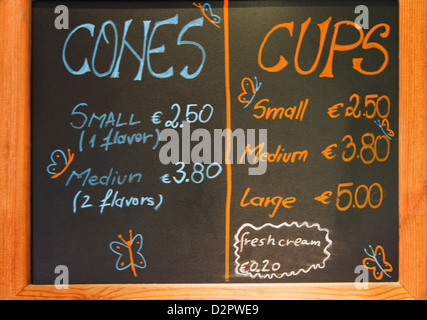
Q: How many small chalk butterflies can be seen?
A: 6